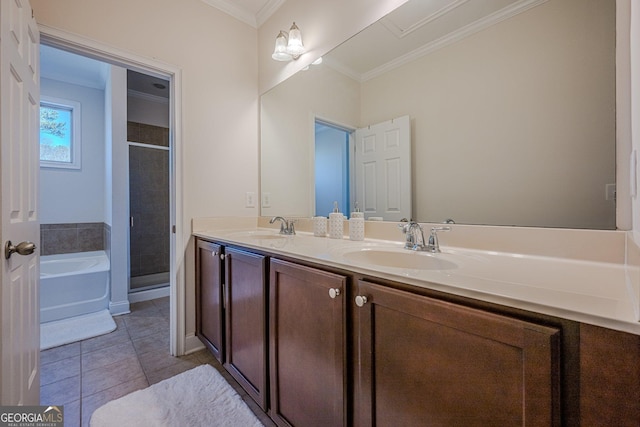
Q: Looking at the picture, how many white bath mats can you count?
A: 2